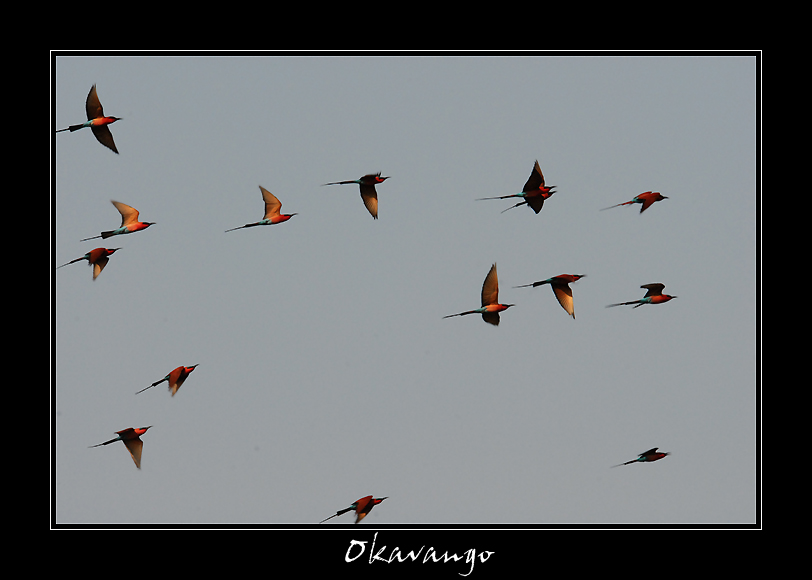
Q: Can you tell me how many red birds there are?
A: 15